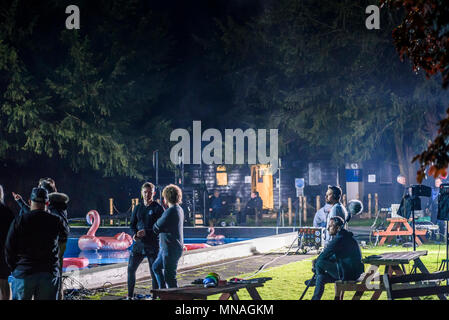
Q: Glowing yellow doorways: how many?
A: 1